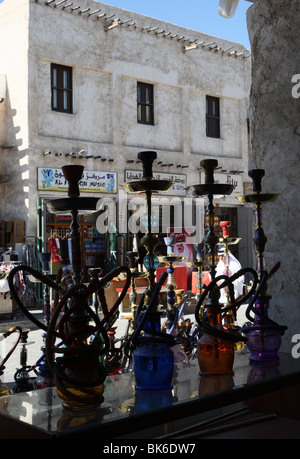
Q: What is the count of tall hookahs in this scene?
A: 4